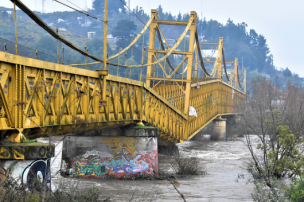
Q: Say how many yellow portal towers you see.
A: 4